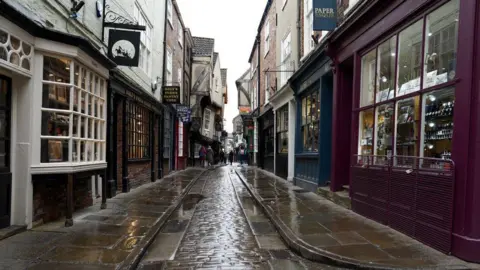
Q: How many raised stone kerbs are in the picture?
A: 2